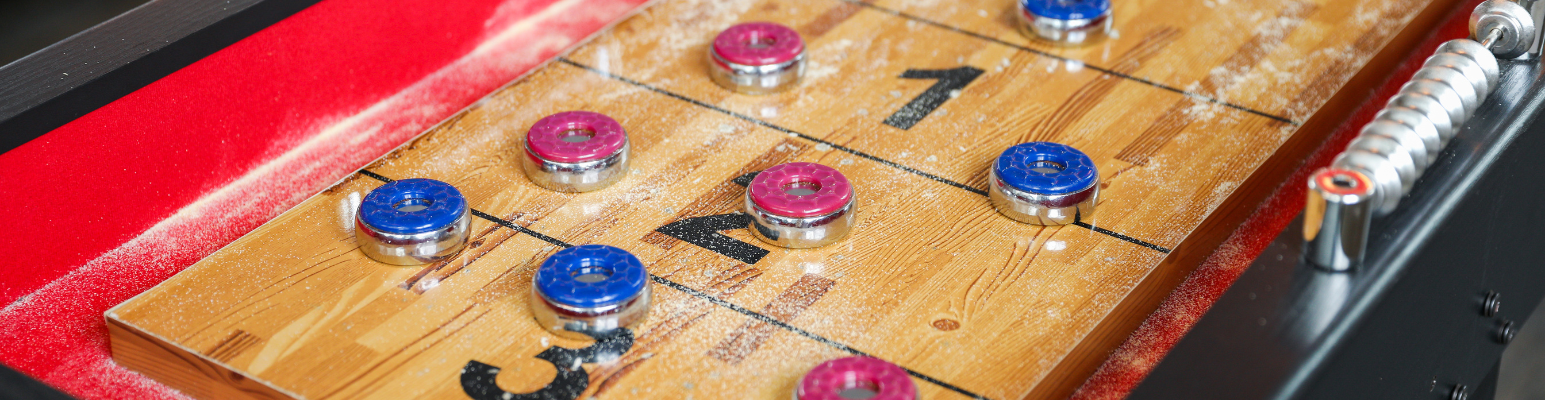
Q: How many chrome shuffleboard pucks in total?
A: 8